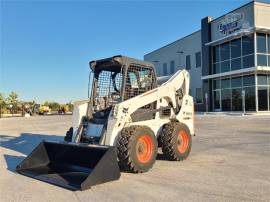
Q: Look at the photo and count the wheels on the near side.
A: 2